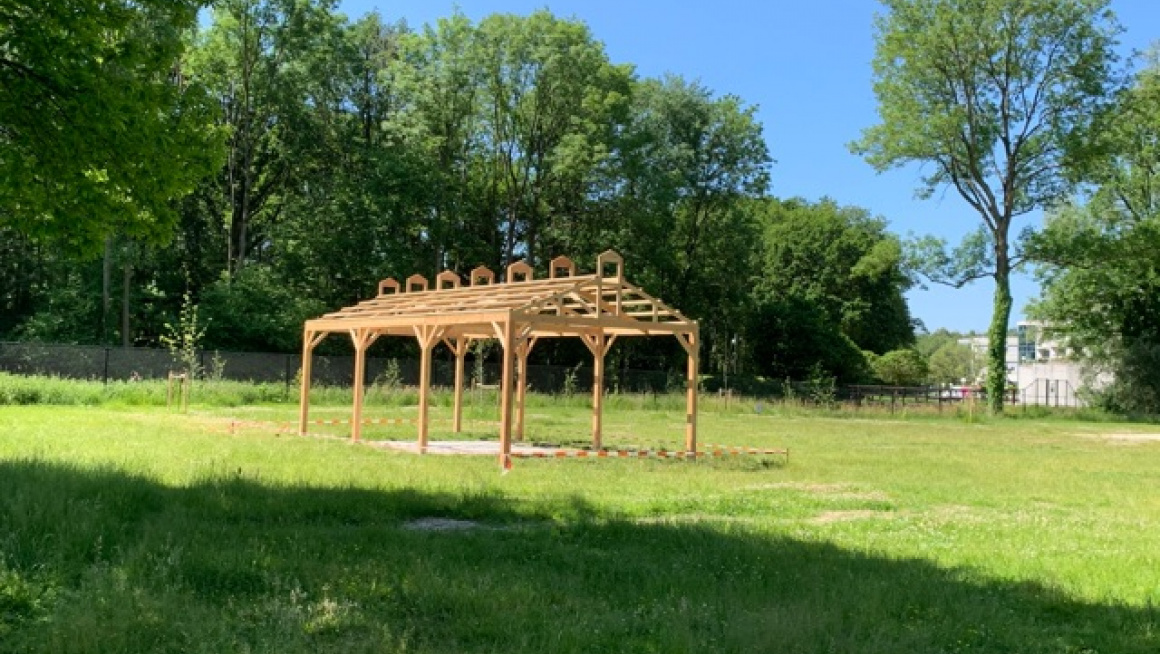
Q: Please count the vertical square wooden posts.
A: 8